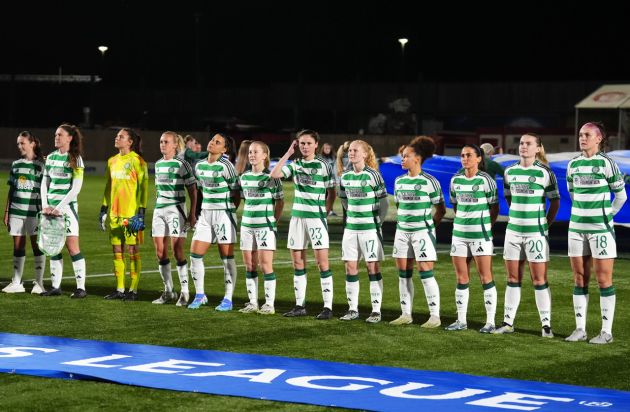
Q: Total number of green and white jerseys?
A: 11